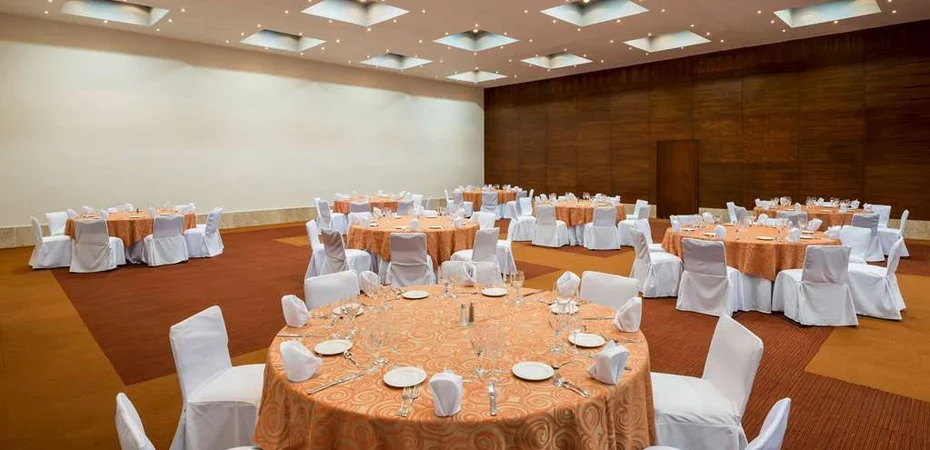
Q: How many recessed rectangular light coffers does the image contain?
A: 10